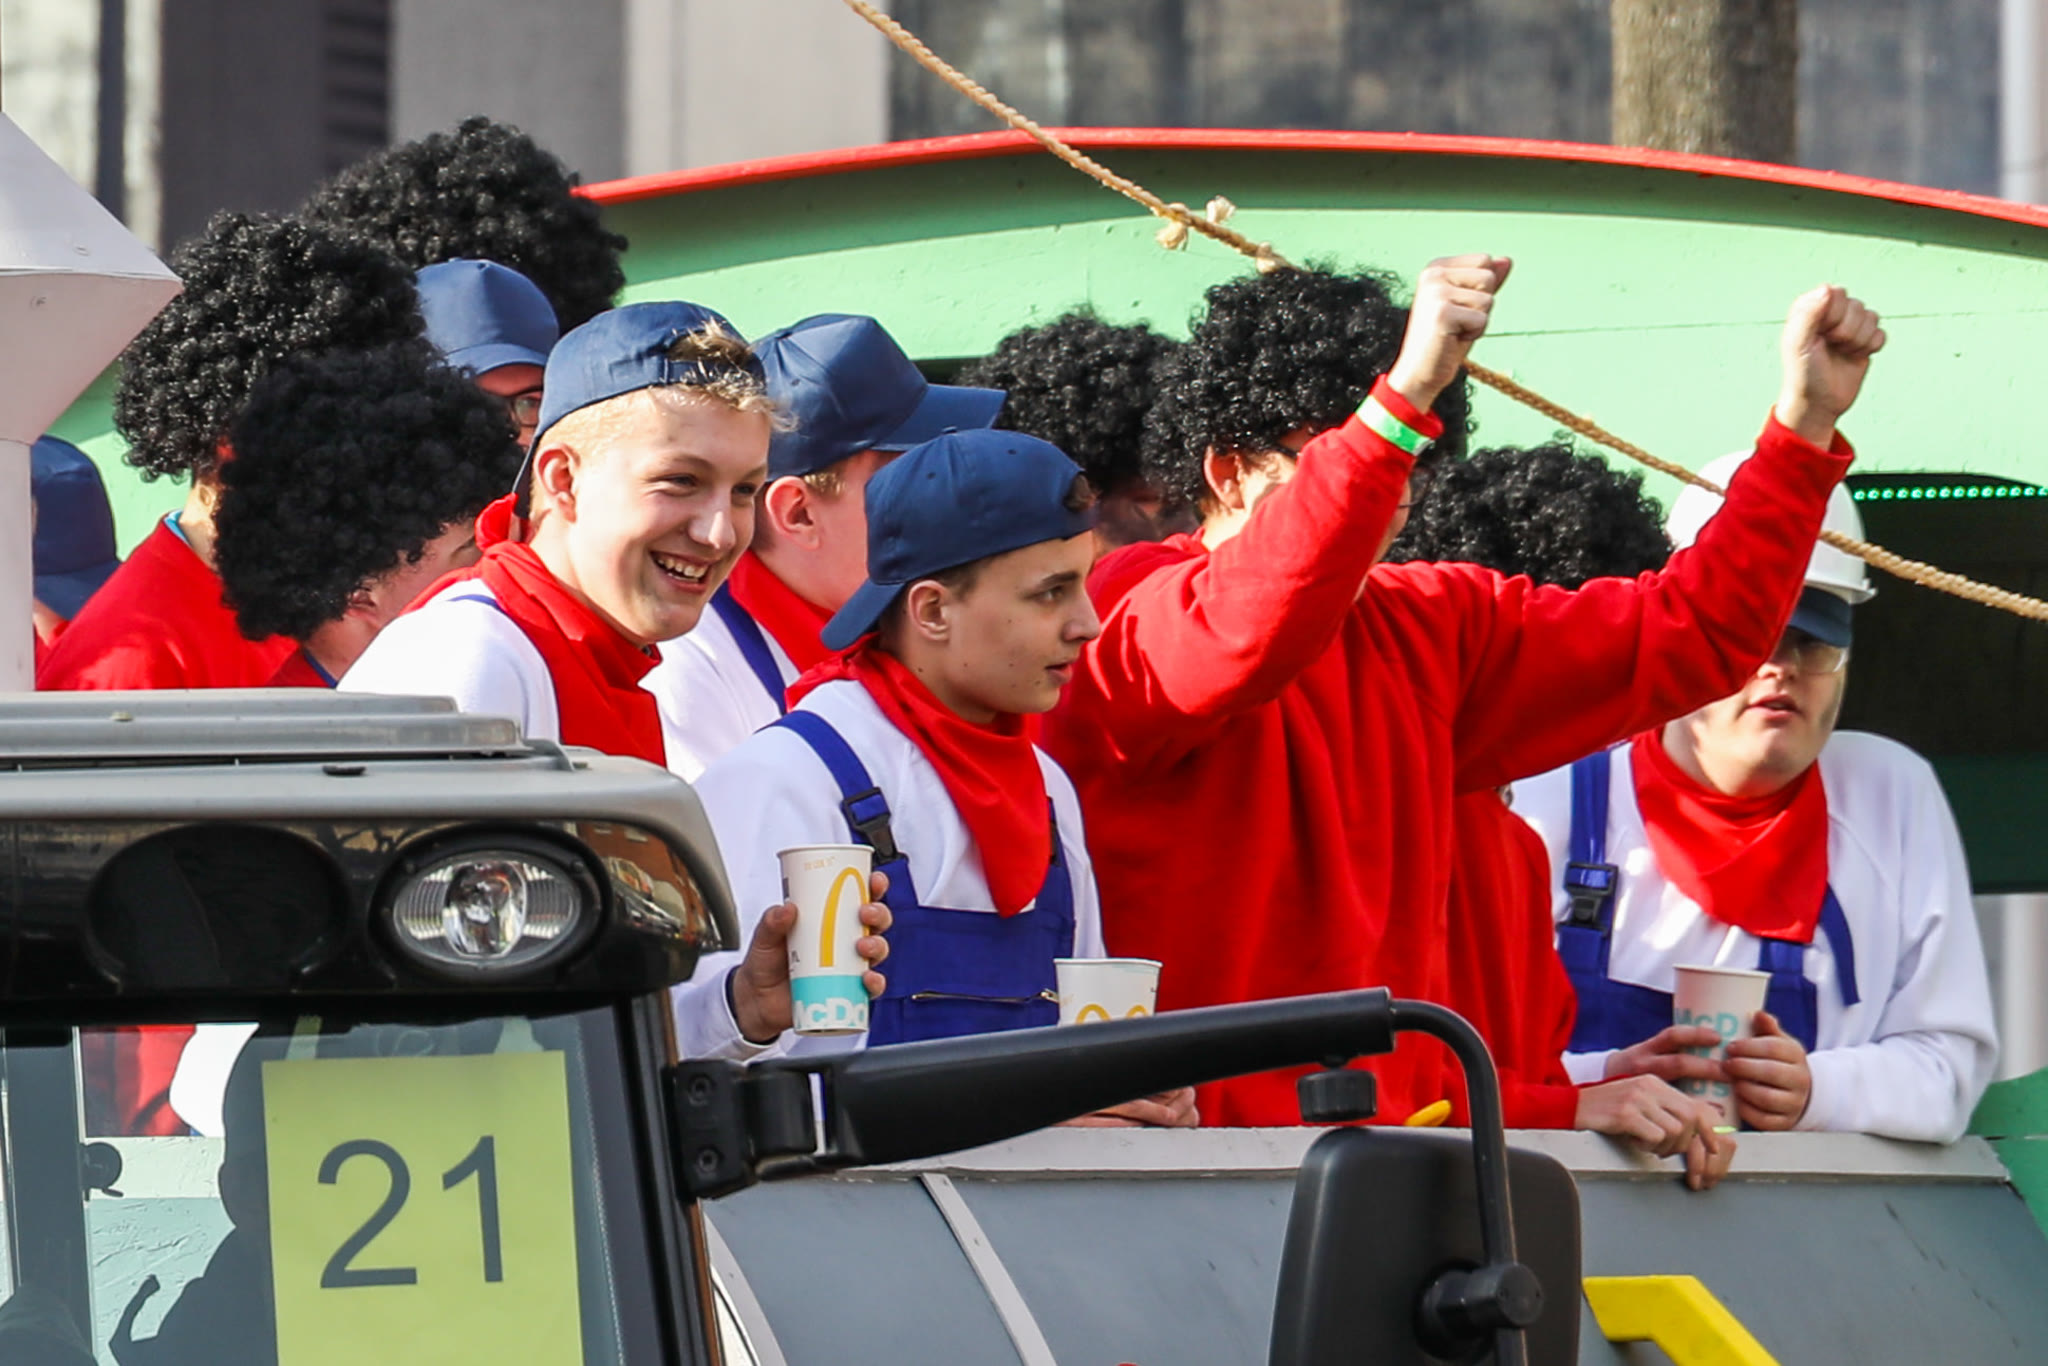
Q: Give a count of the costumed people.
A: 12